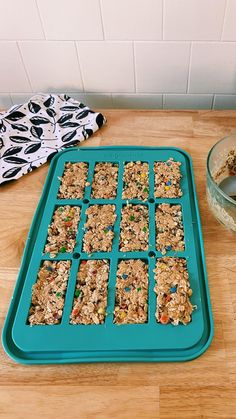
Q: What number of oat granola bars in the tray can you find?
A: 12